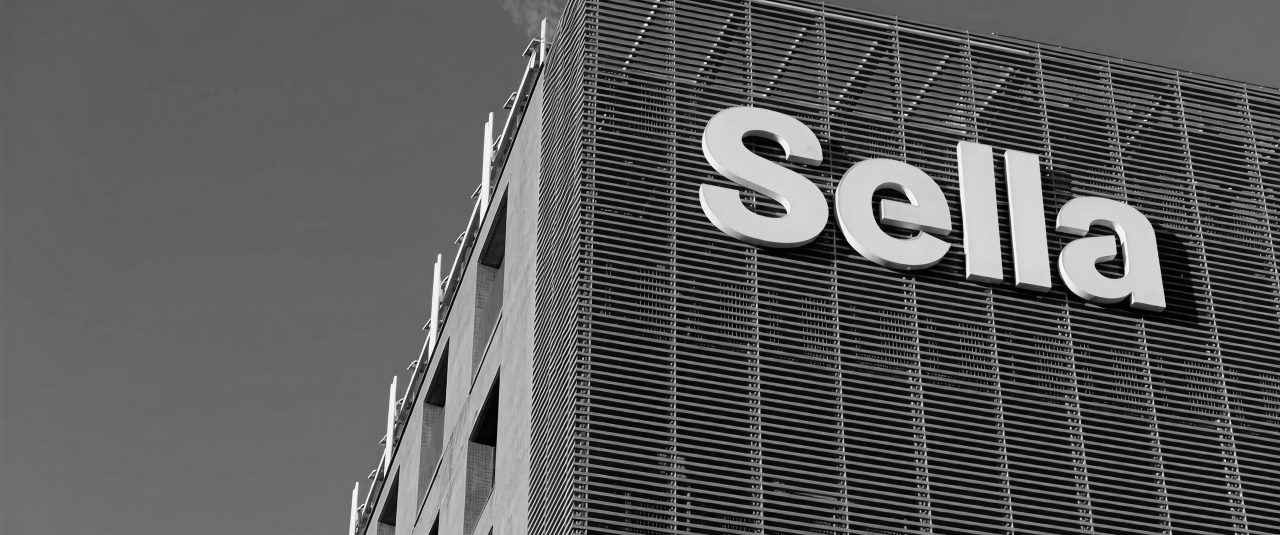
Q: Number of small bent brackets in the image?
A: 12